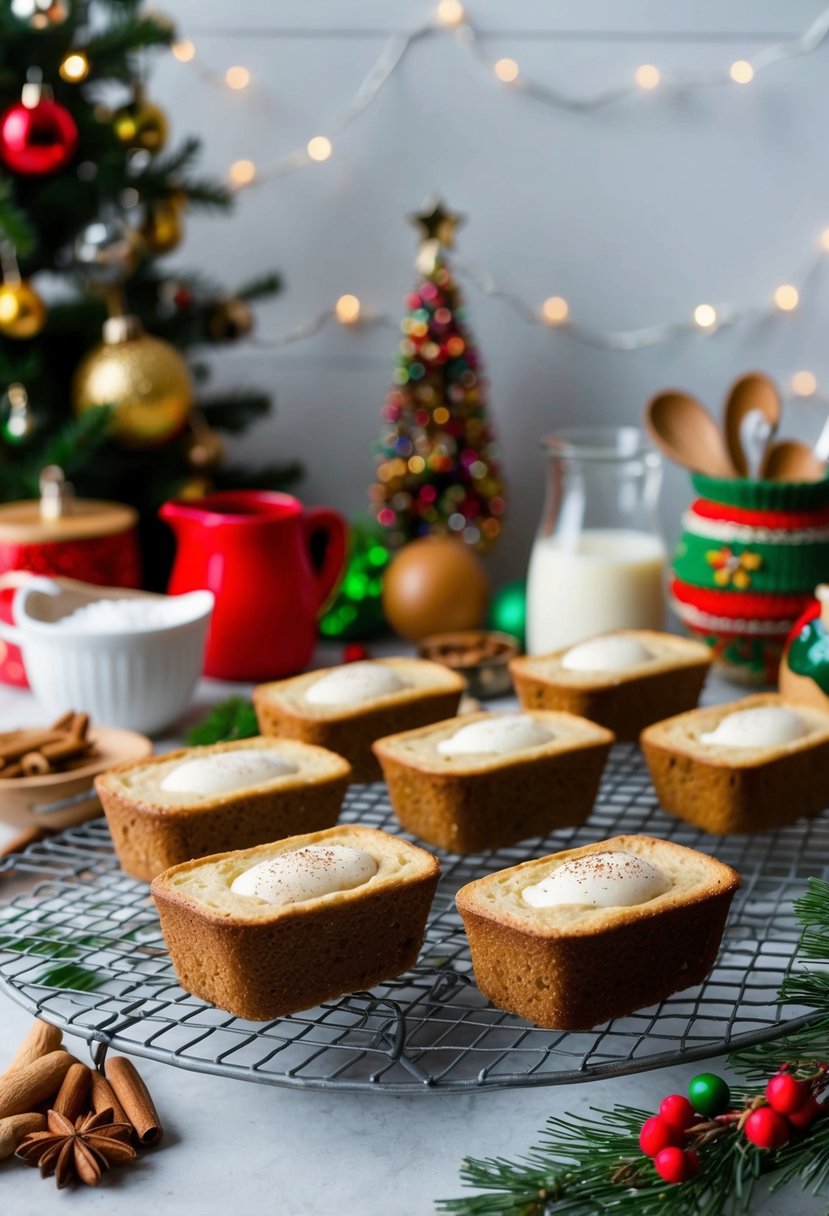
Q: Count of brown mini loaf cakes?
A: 7